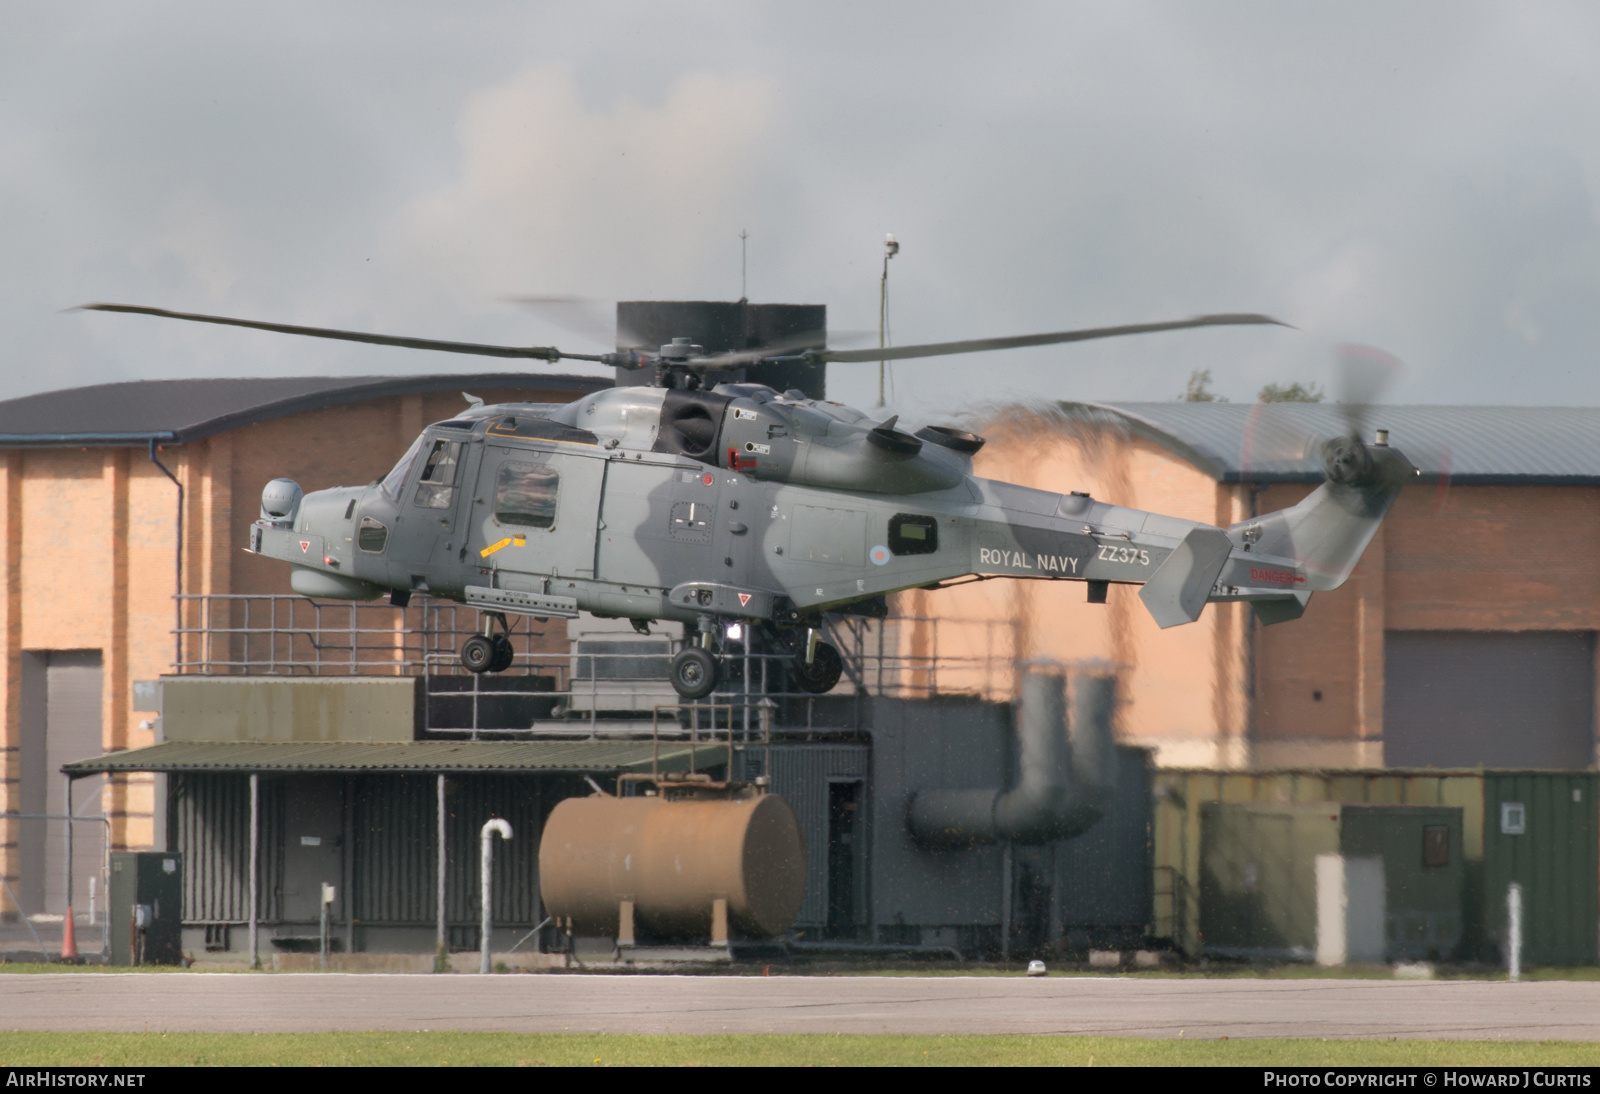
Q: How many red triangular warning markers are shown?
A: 2